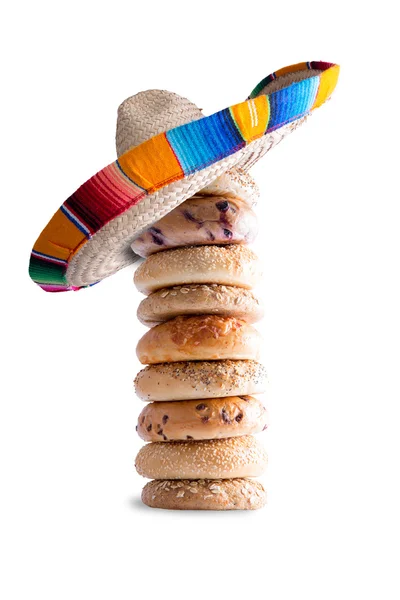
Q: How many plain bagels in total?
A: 0